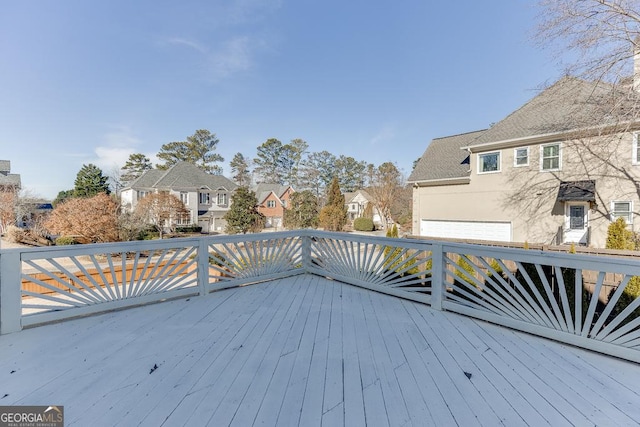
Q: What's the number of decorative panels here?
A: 4